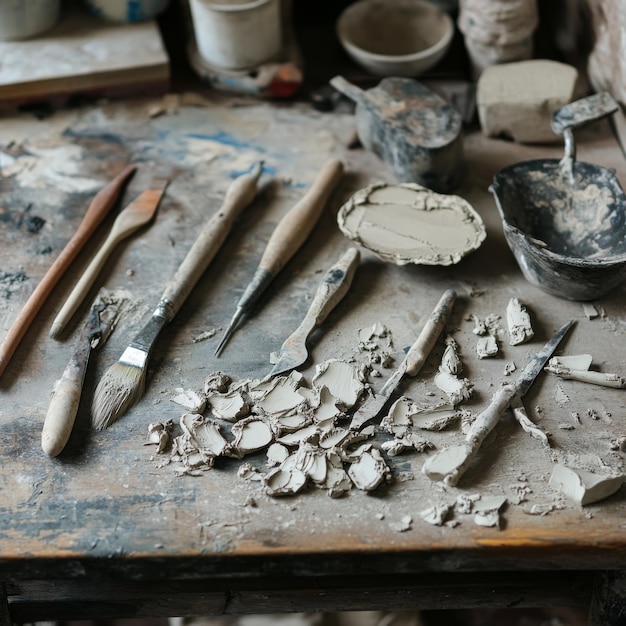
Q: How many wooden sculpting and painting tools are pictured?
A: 8